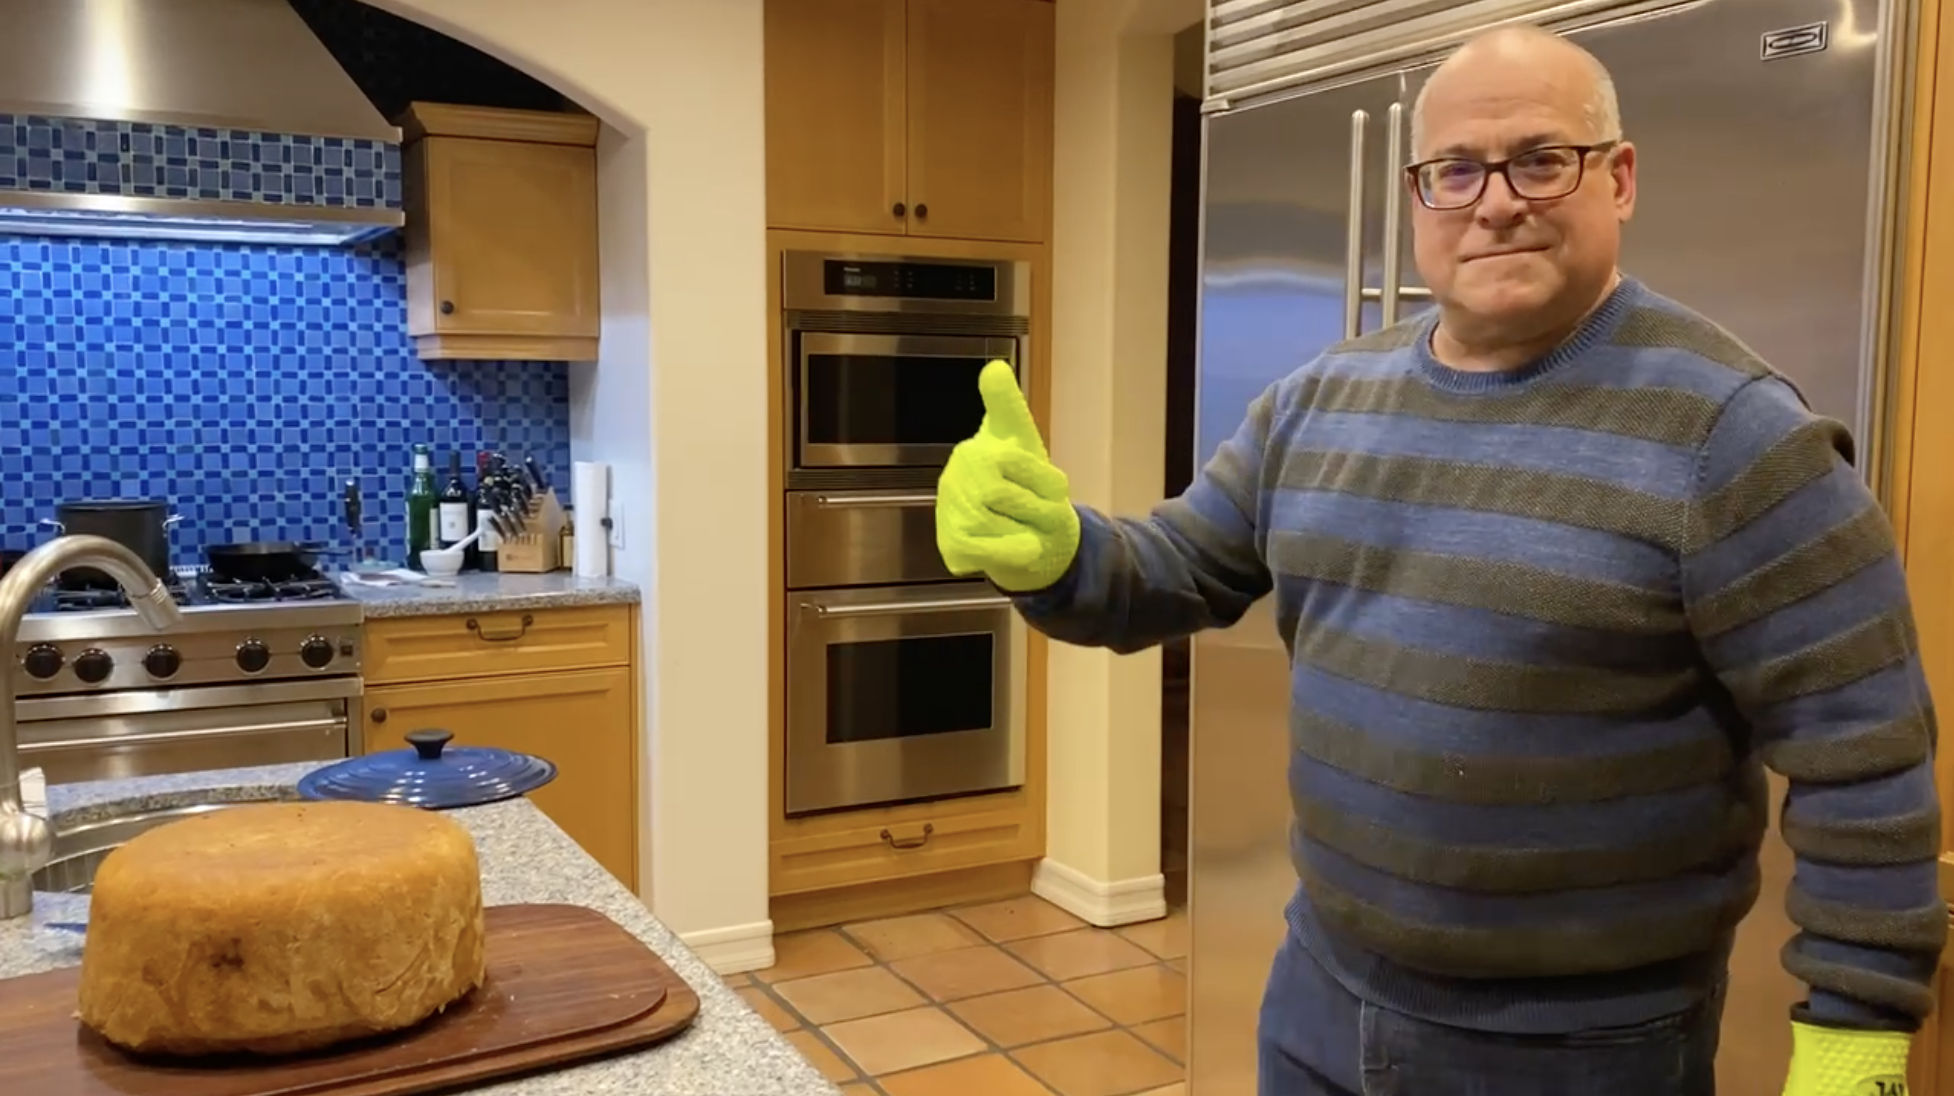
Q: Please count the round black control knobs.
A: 5